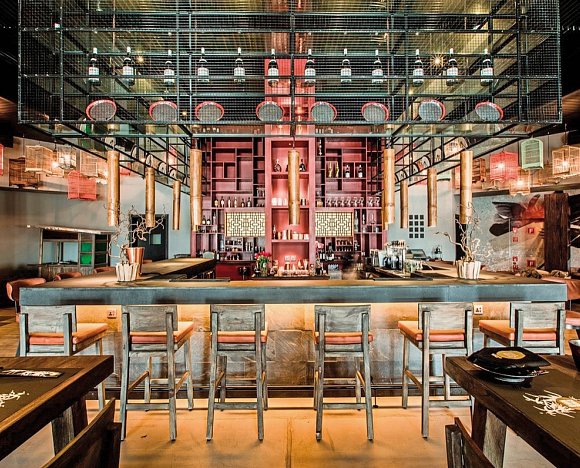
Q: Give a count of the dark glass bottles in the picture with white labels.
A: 12